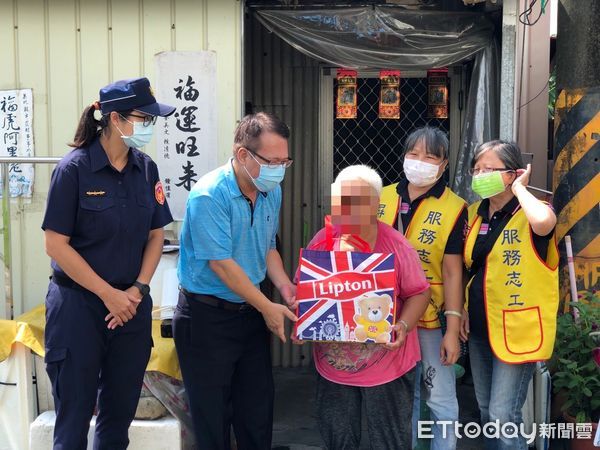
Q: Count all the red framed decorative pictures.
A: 3